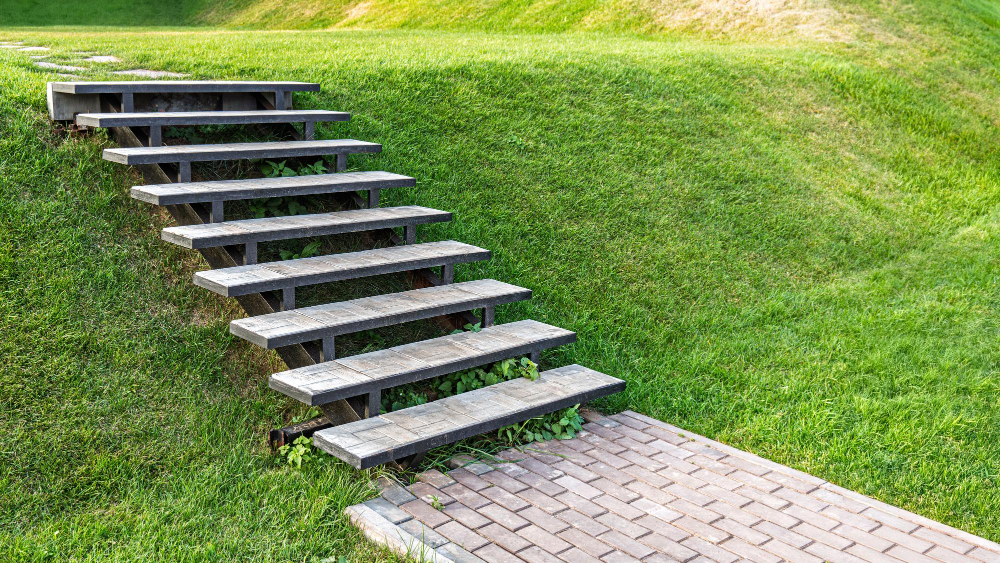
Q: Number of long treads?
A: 9